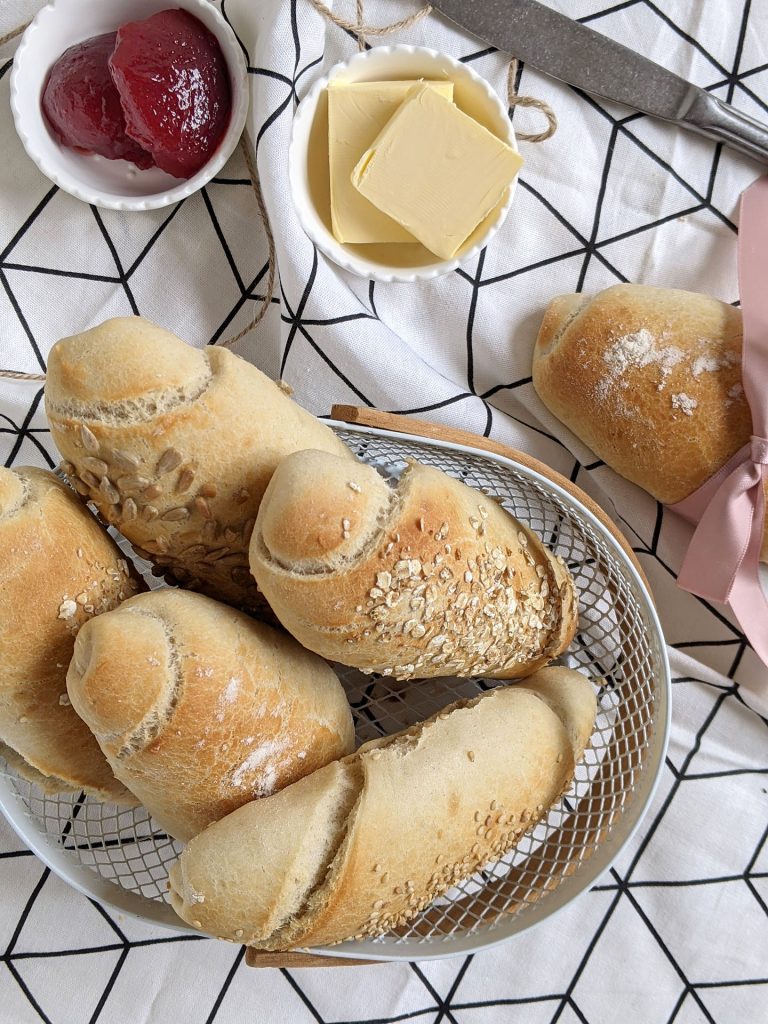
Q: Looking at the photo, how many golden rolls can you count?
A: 6